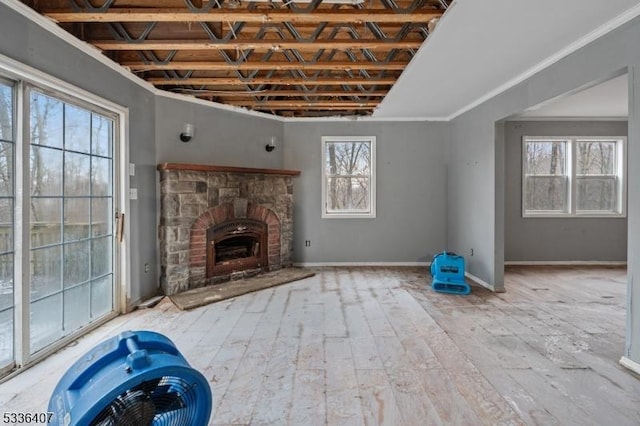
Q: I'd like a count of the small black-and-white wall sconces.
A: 2